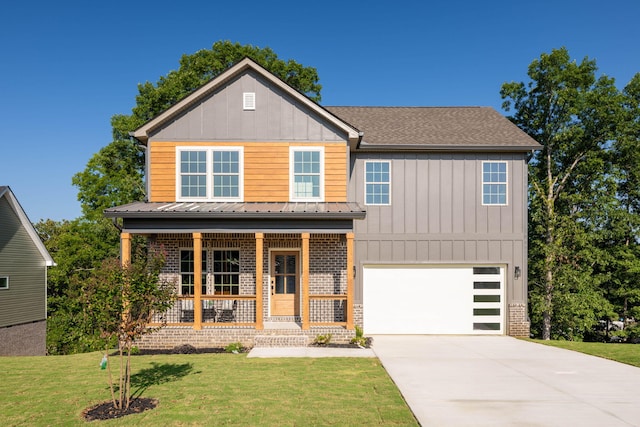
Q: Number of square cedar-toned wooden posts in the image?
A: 5